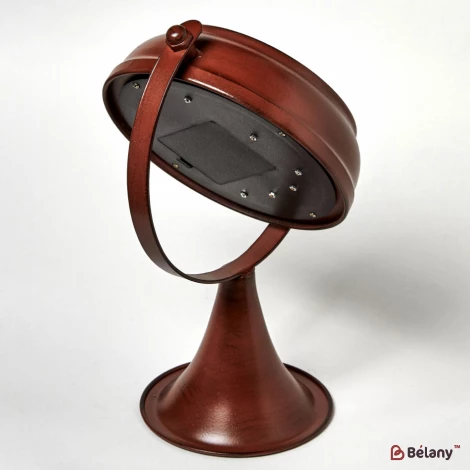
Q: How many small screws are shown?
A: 10